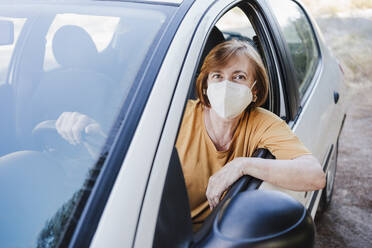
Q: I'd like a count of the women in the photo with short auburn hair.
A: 1